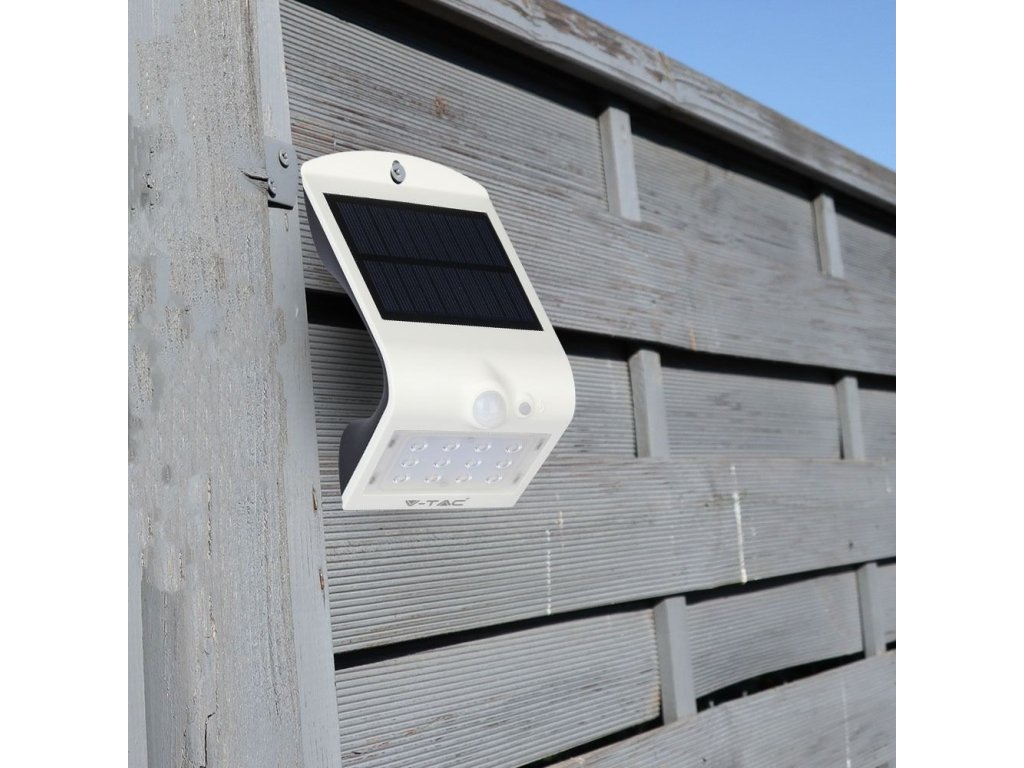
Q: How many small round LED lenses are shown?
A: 12